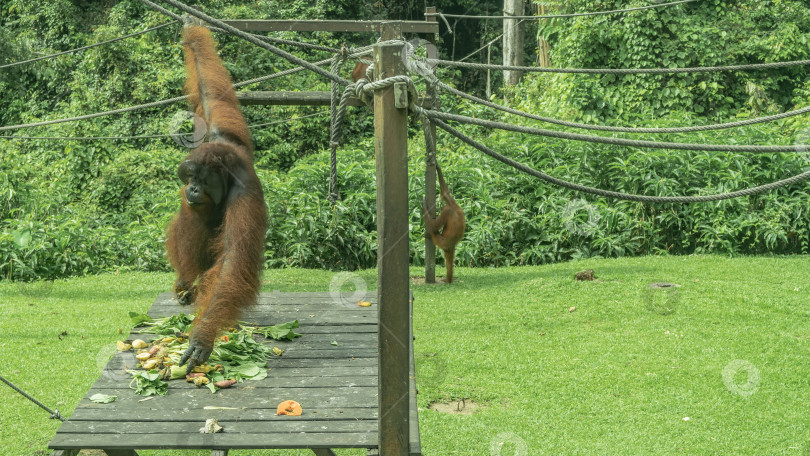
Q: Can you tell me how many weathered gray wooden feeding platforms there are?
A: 1